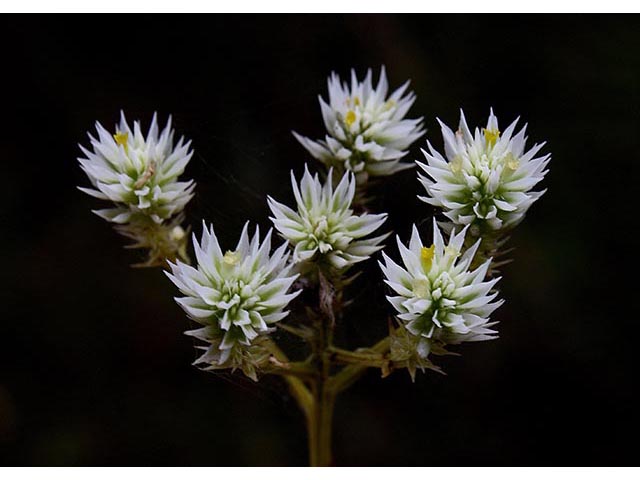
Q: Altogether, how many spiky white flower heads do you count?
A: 6